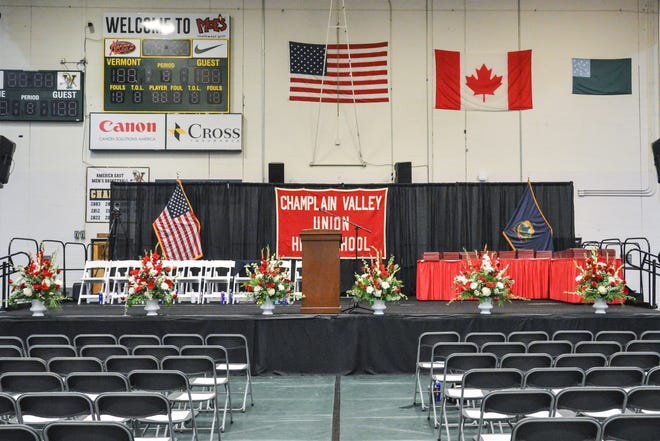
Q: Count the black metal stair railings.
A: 2